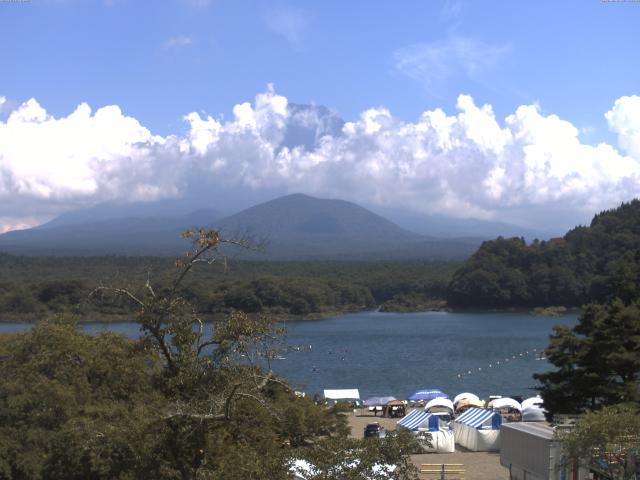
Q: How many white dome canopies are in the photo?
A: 4